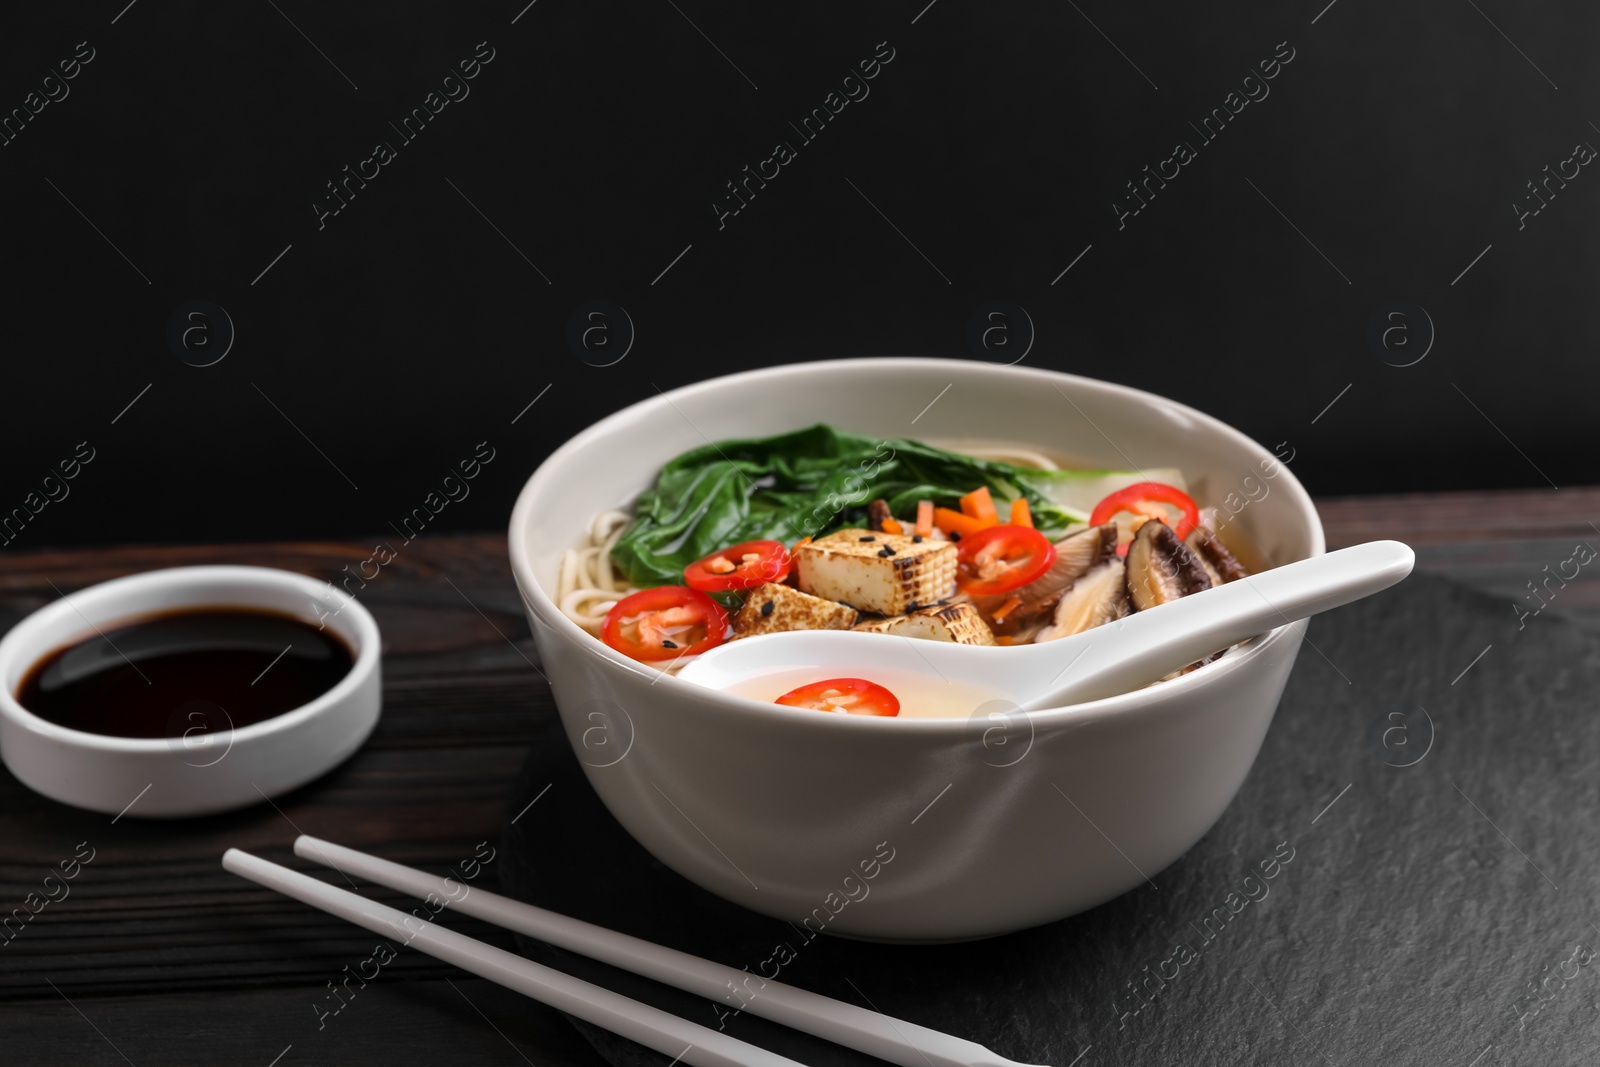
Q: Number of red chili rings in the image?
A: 5